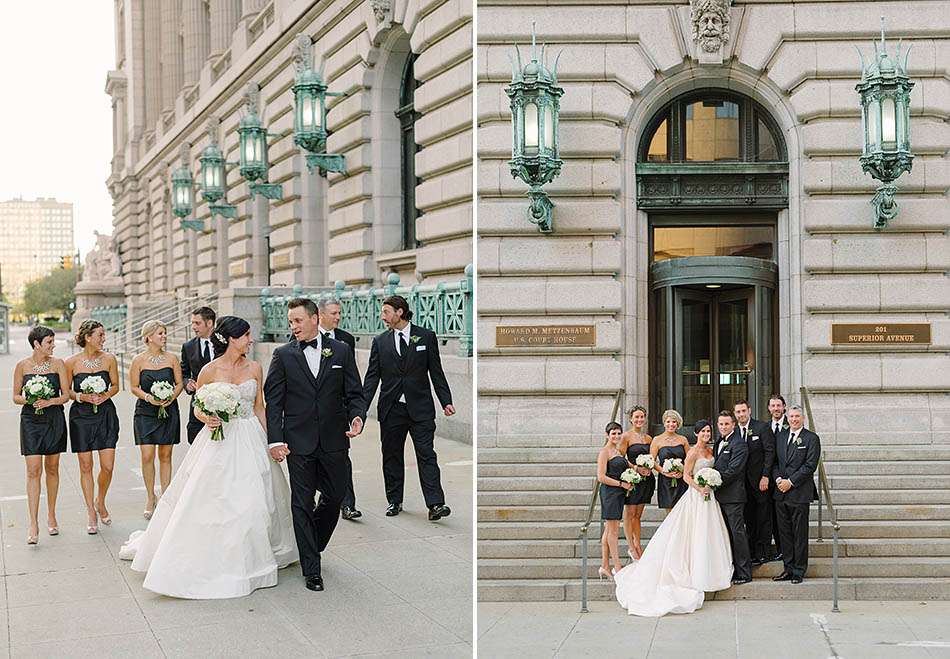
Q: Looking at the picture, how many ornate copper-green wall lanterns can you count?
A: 6